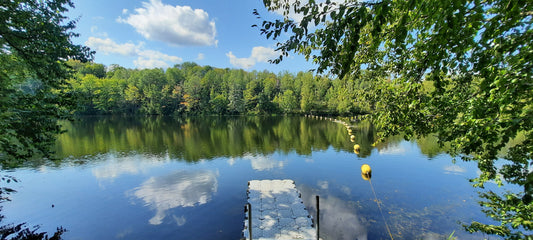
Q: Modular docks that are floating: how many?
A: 1